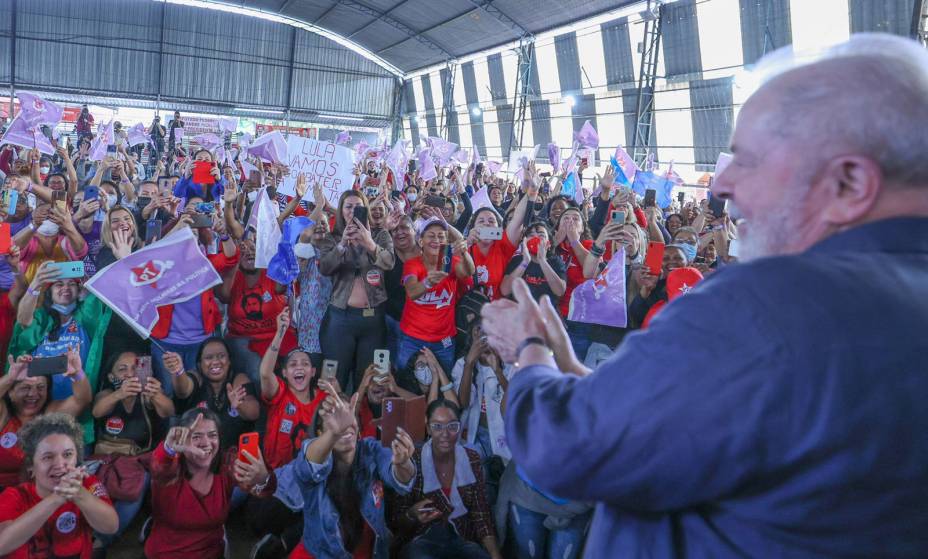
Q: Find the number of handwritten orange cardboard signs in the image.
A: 0